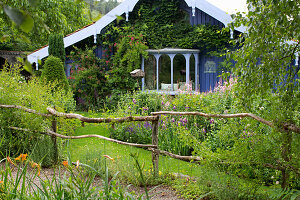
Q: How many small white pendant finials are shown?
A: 6